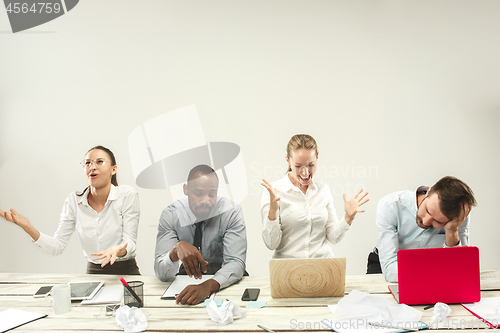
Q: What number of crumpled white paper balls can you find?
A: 3